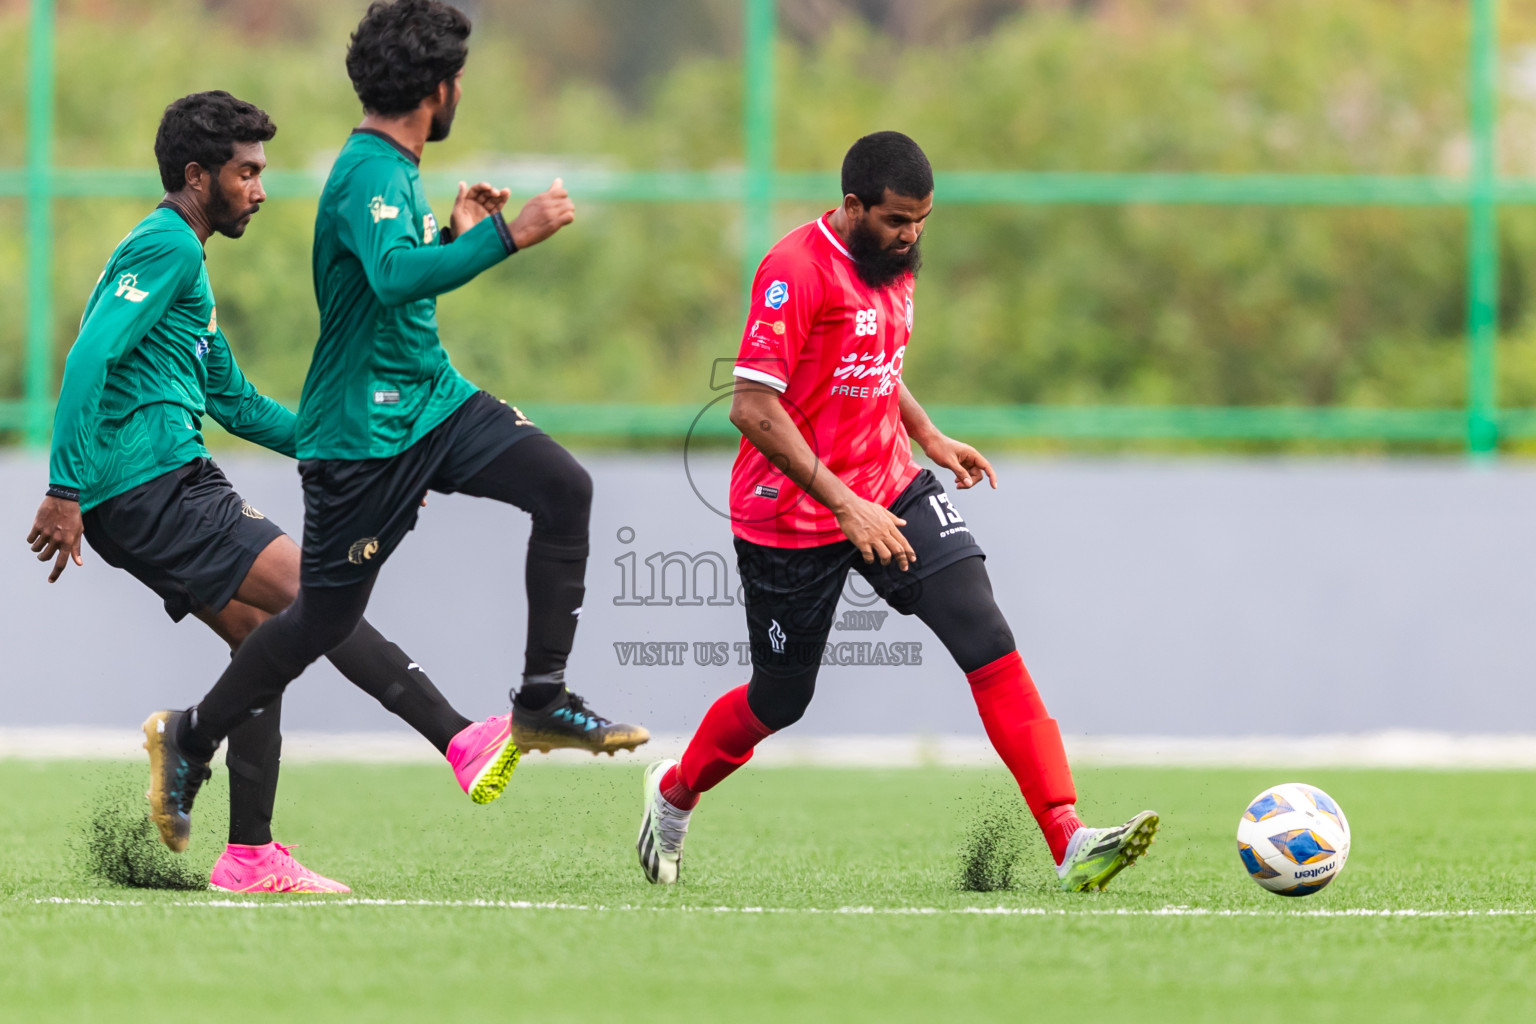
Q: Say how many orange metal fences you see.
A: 0